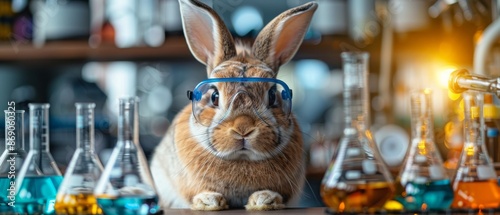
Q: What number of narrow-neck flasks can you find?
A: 7